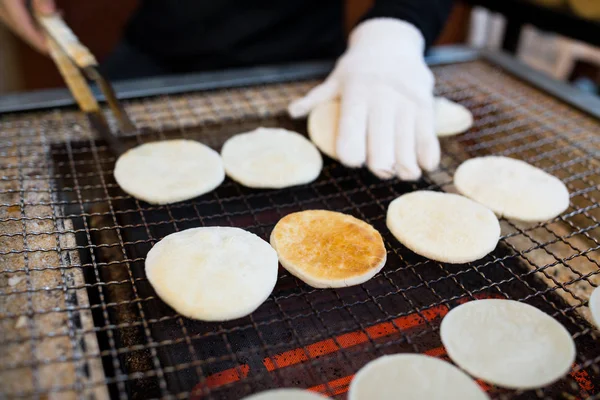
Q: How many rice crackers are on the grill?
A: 12